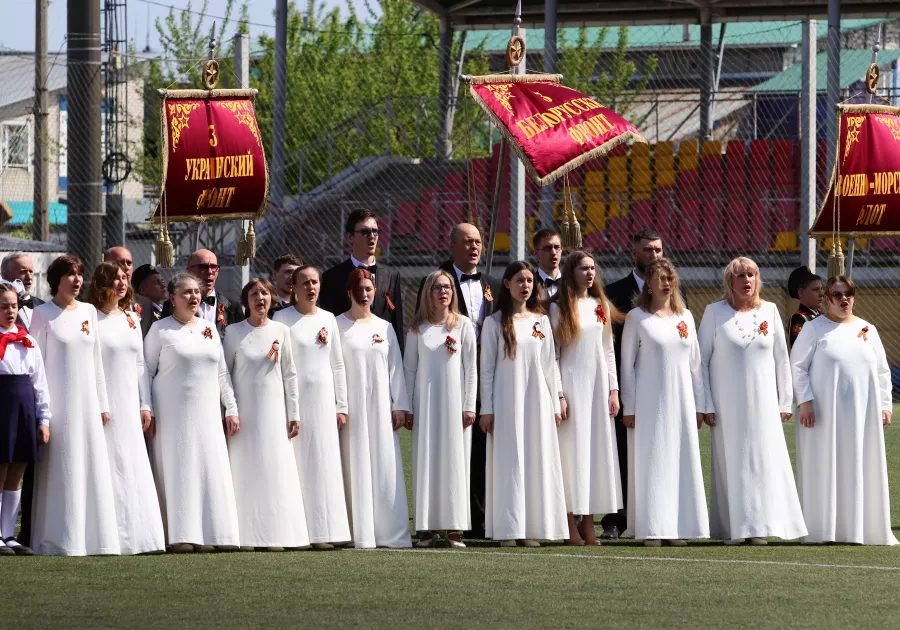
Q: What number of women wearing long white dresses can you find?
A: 12